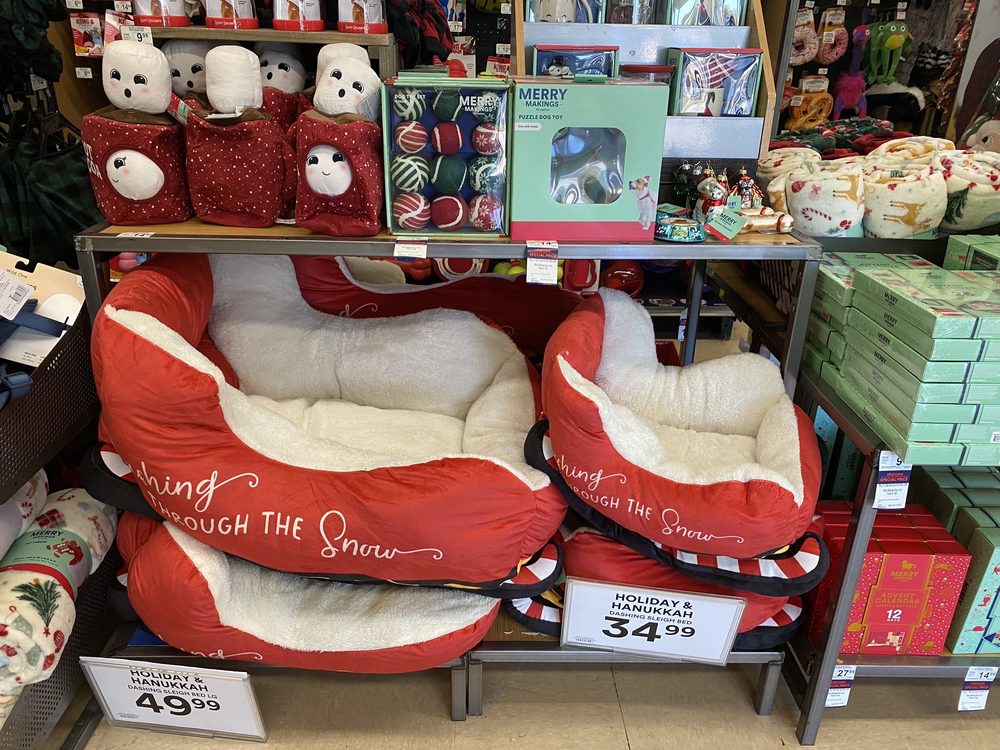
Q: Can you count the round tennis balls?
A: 12